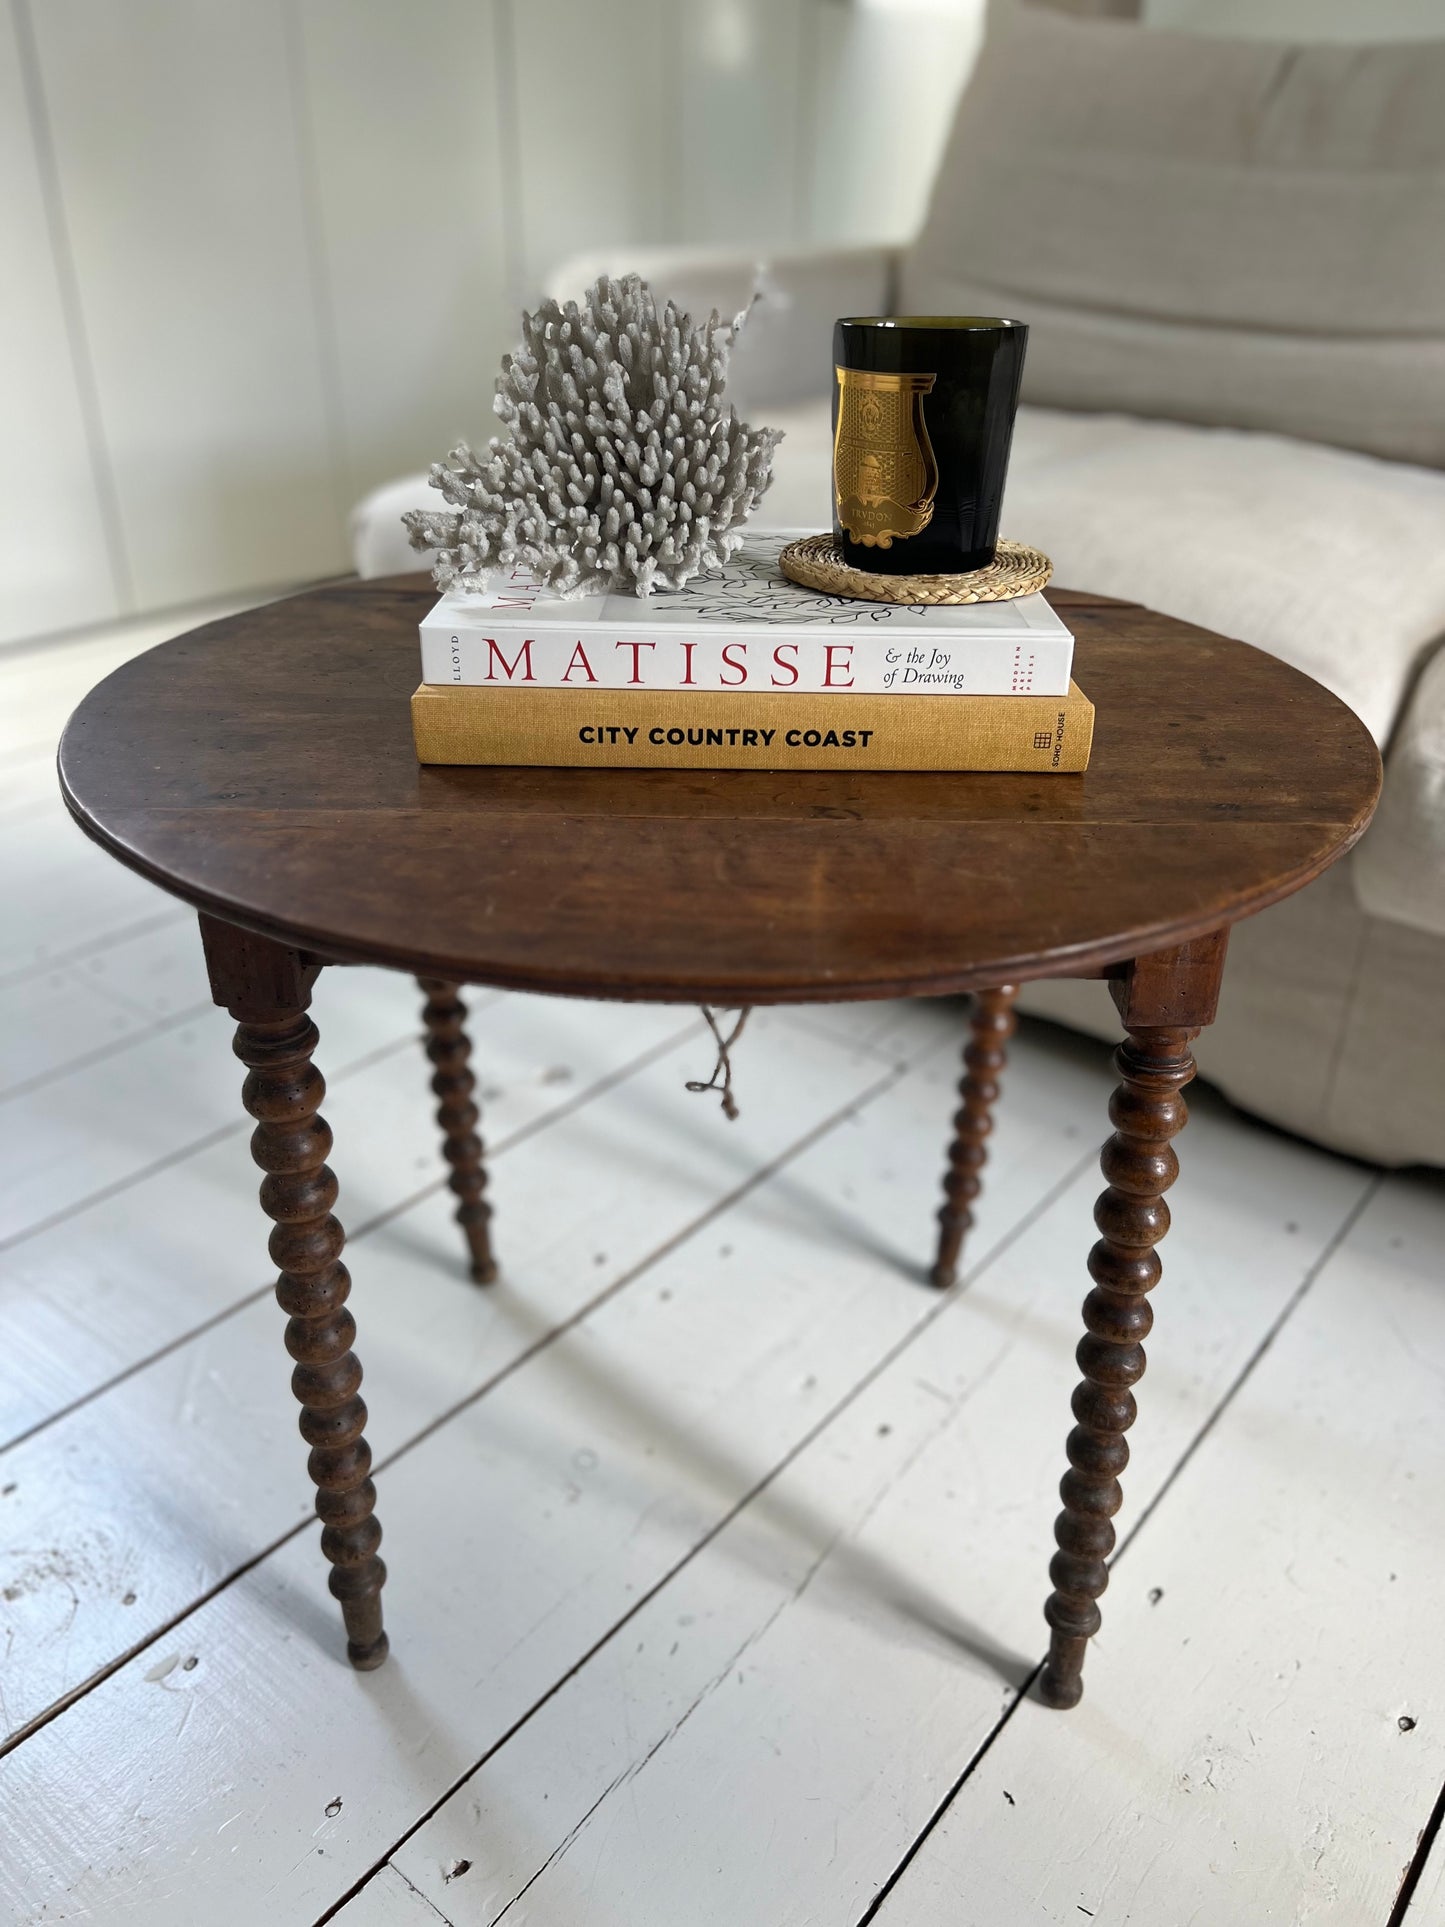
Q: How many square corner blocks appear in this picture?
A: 2